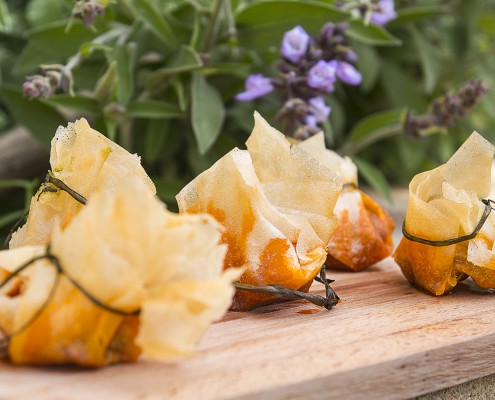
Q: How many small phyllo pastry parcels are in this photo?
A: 5